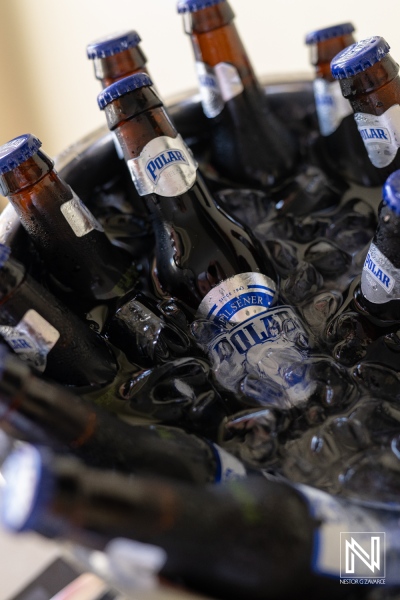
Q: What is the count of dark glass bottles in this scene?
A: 10